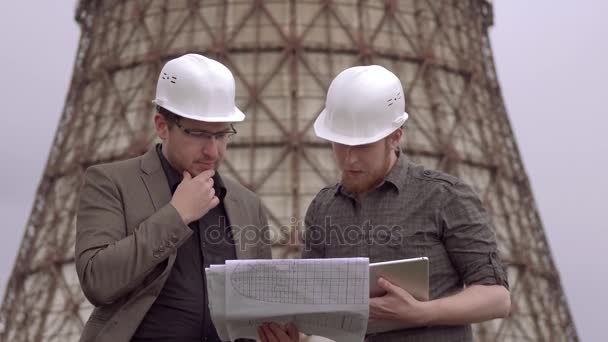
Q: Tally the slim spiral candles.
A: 0